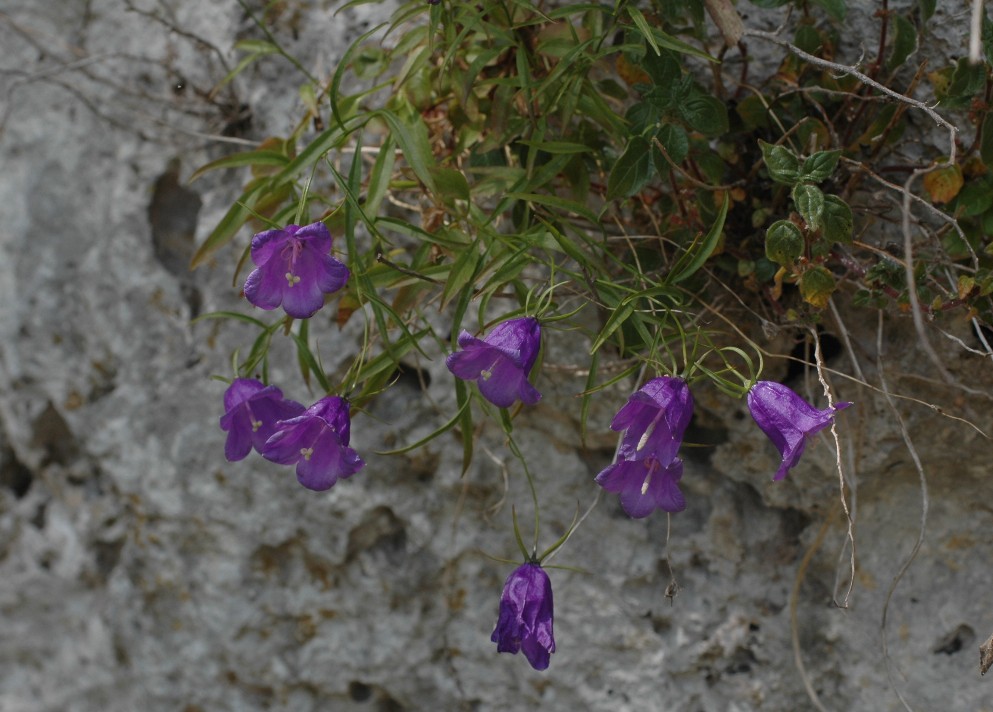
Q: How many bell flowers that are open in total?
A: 7